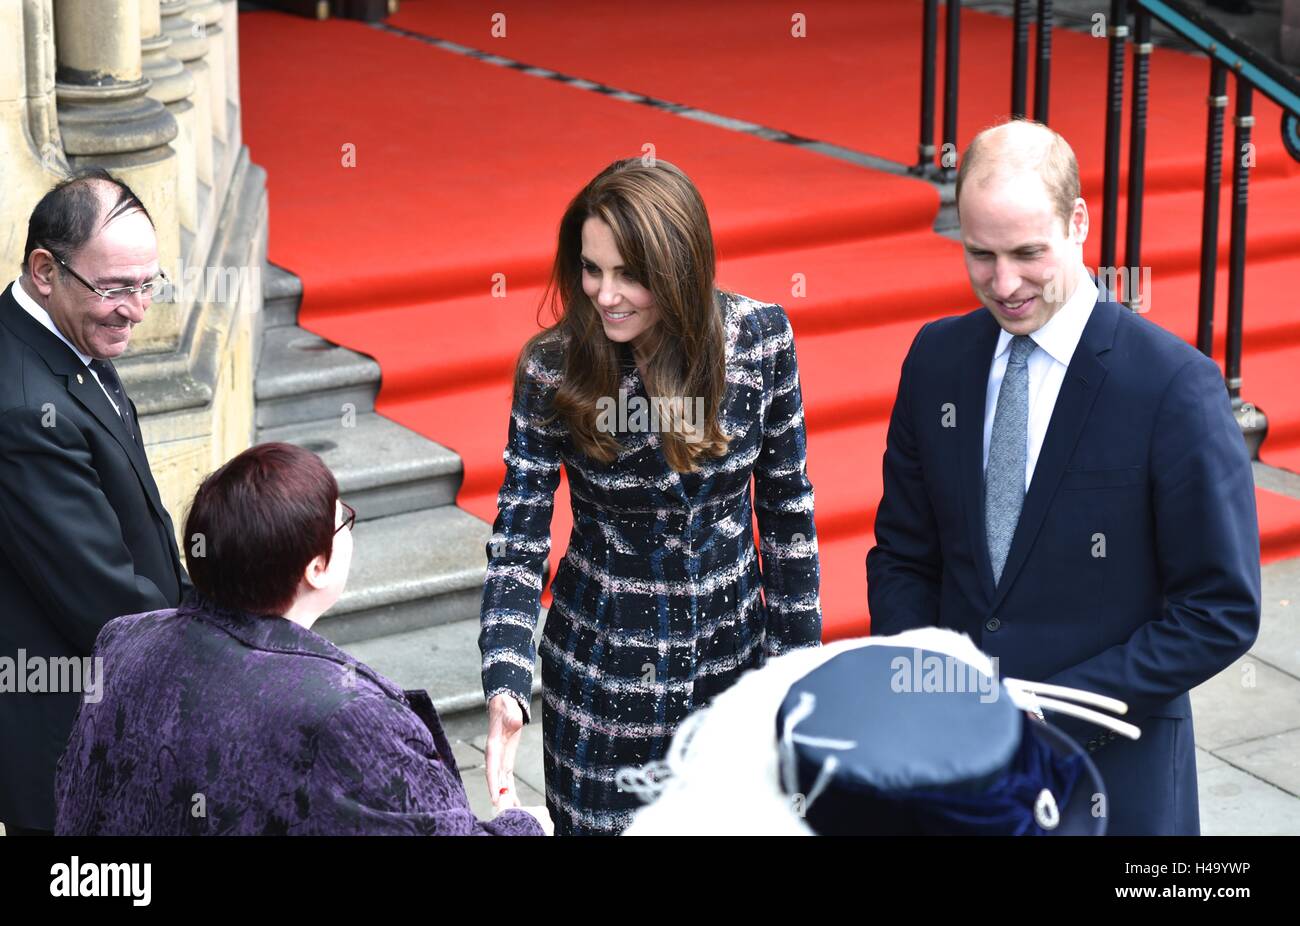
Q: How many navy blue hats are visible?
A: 1